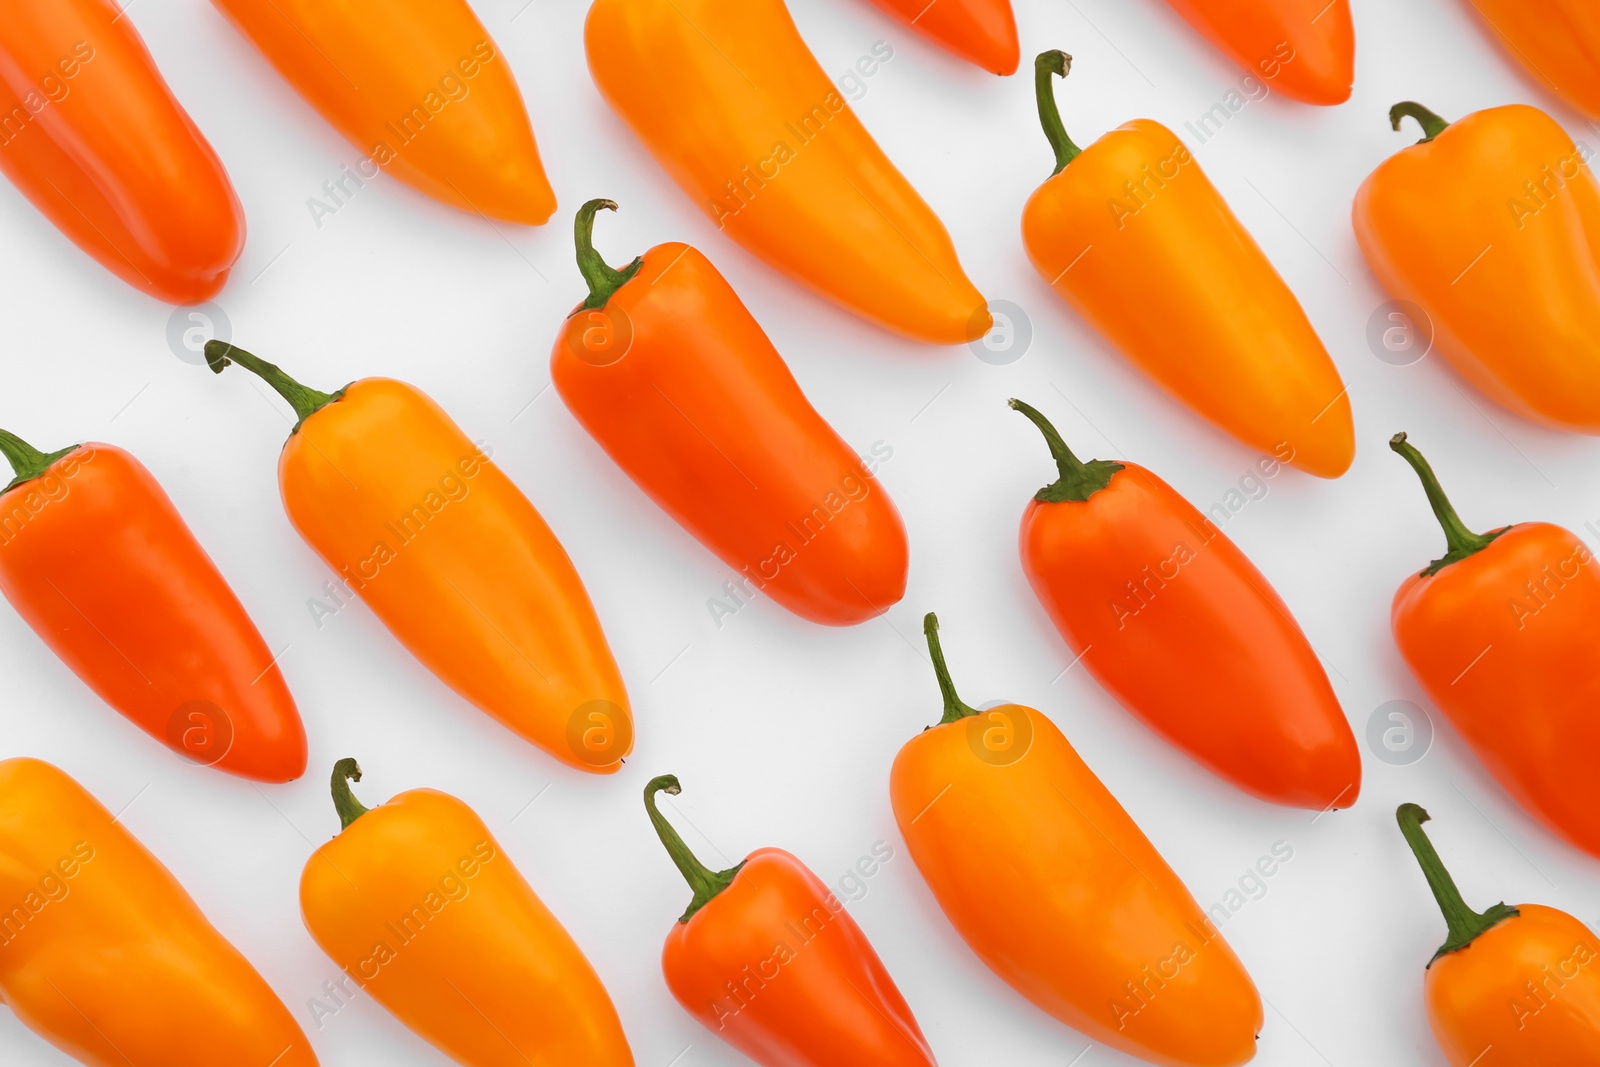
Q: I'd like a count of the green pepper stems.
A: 11